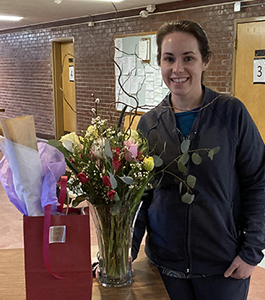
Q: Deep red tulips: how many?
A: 3